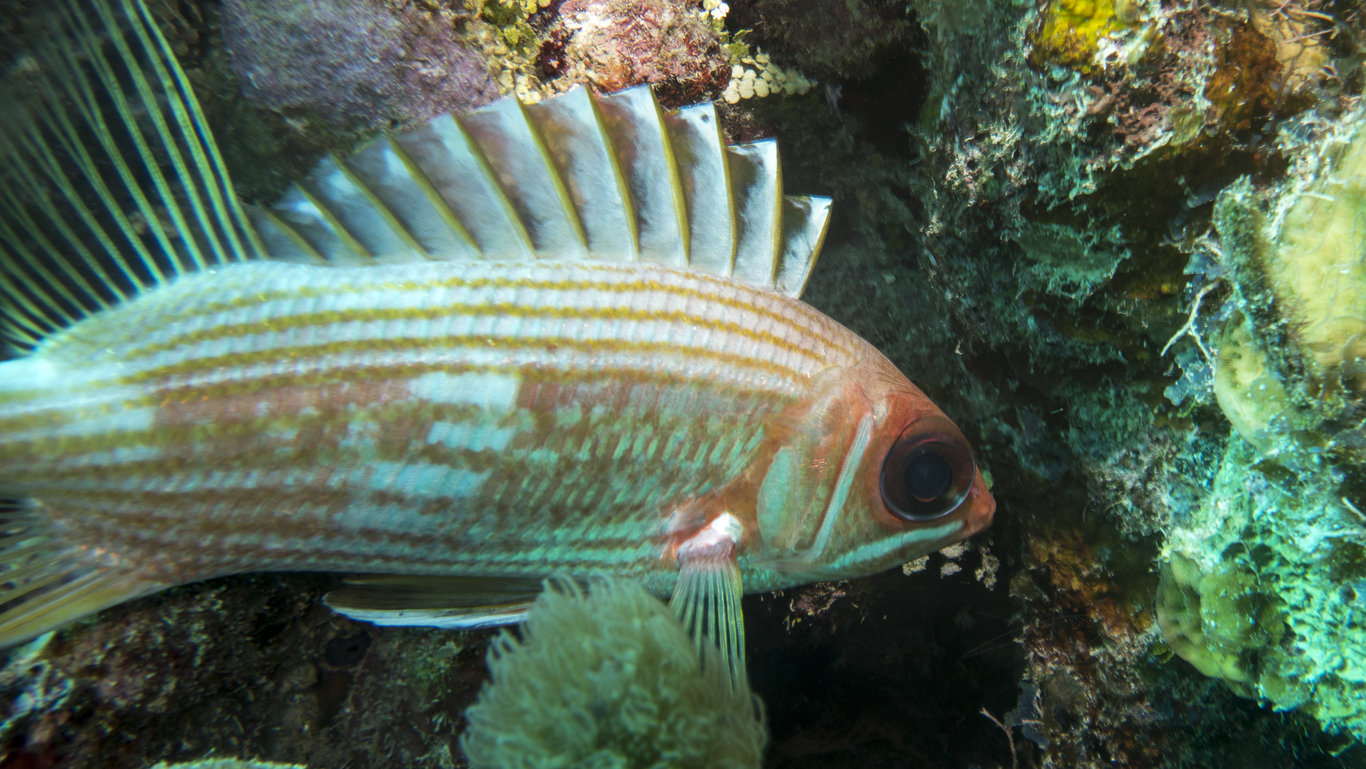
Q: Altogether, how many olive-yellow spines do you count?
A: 11